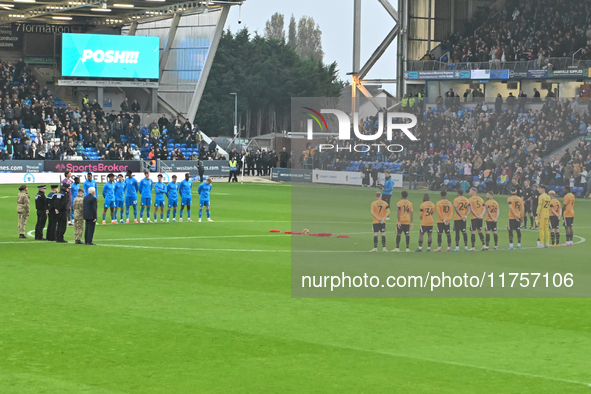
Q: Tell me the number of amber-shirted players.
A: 10